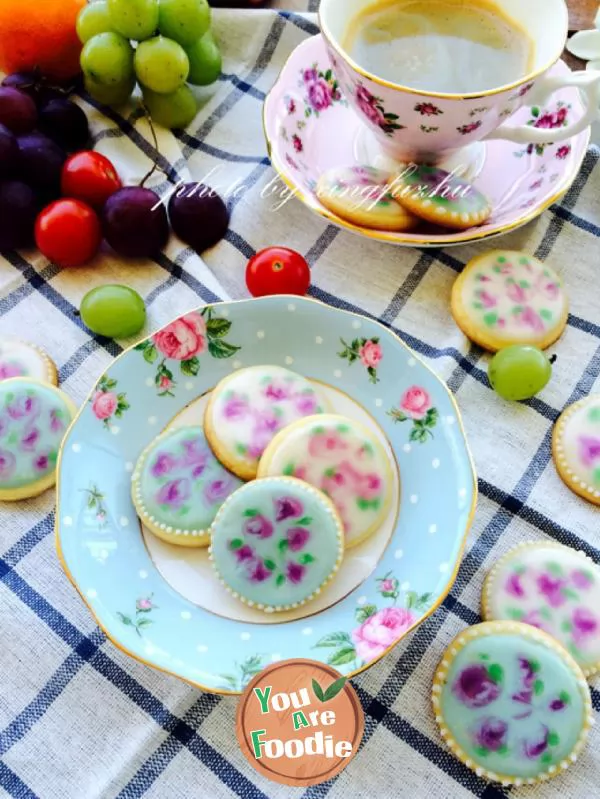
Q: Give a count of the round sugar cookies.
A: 12